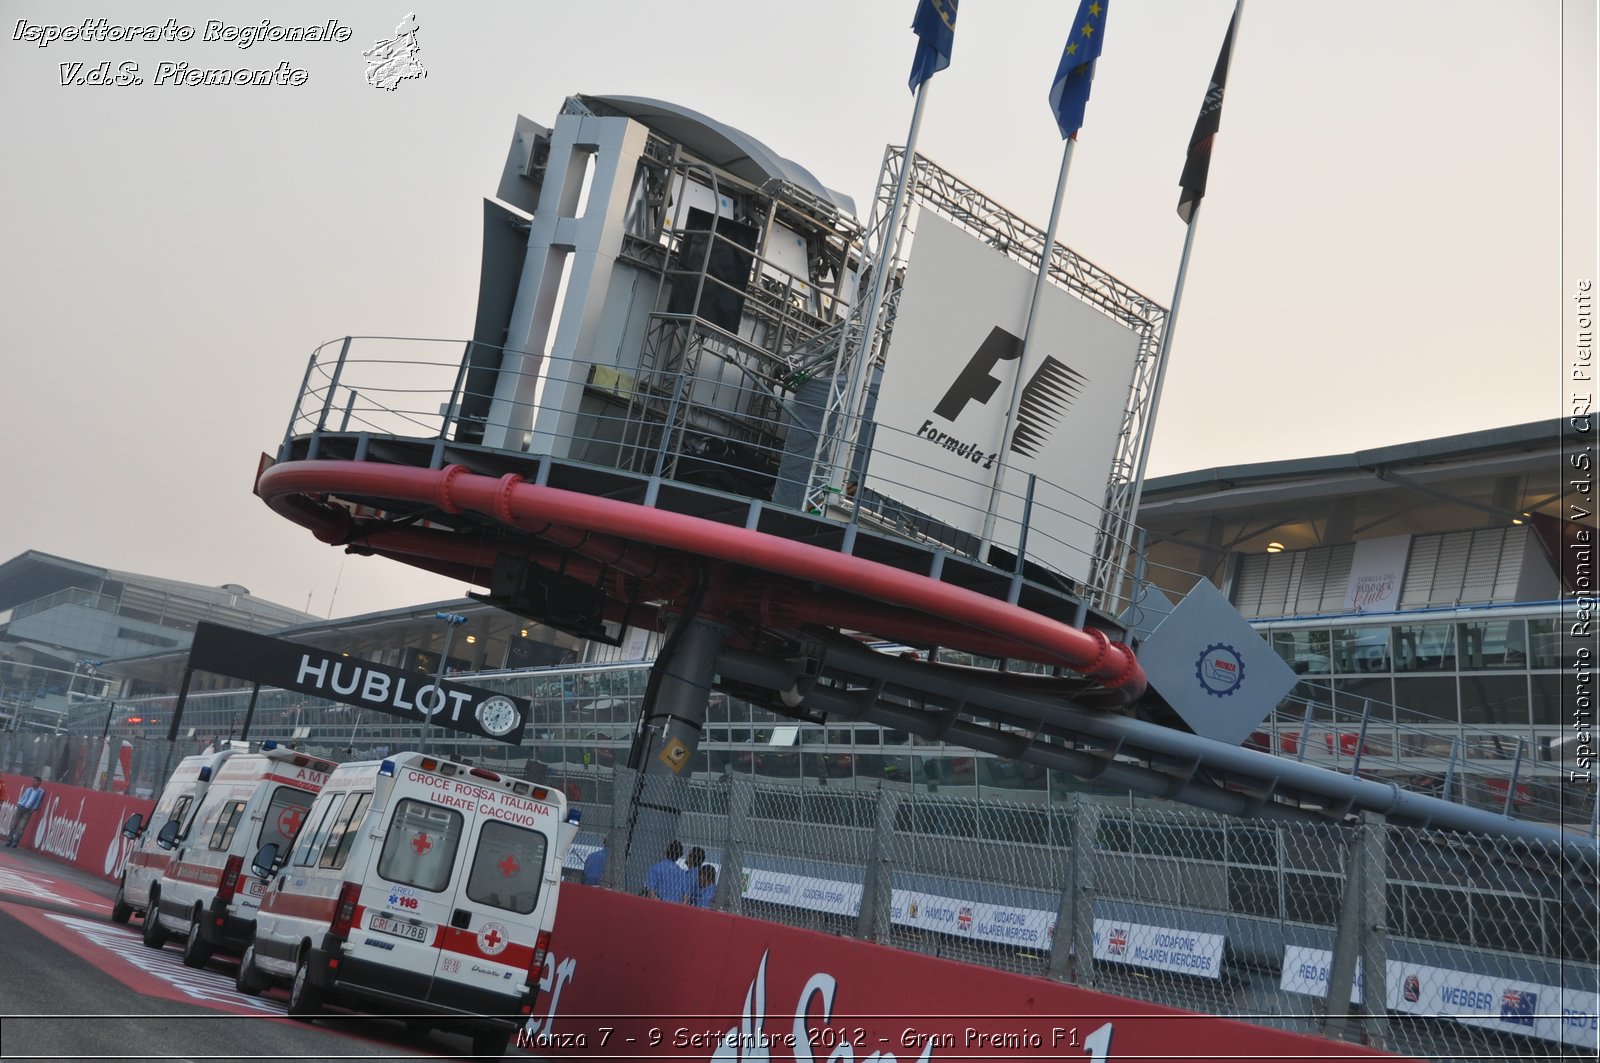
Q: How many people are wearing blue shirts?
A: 5